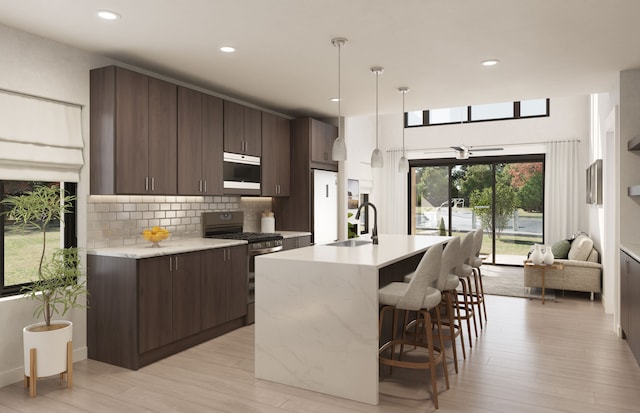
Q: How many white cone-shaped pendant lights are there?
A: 3